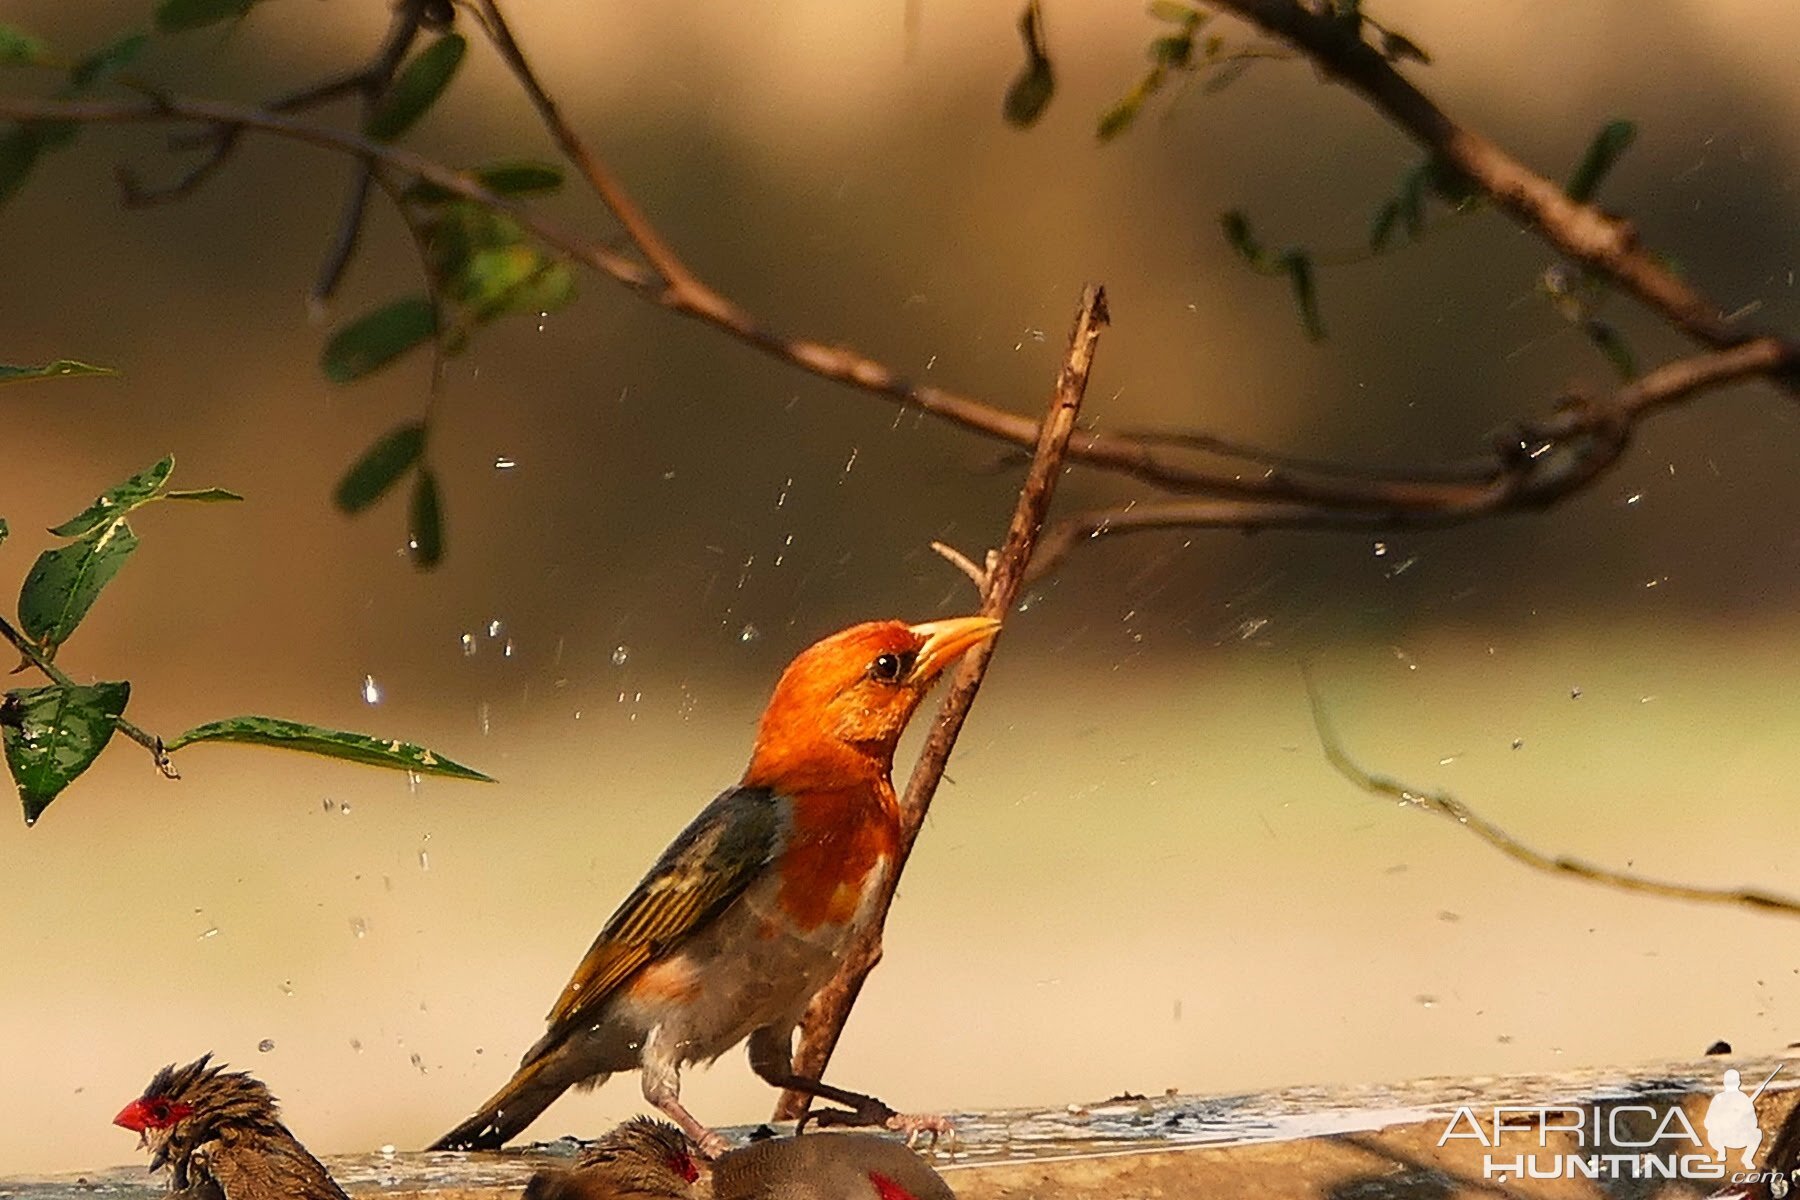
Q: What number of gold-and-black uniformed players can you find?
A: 0